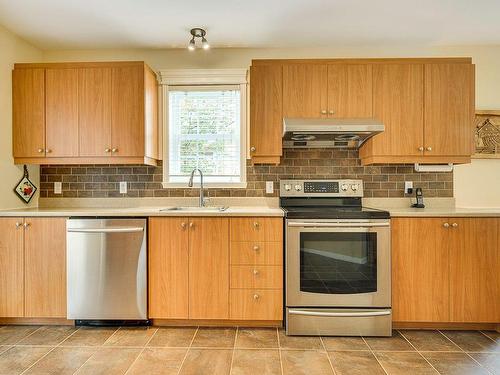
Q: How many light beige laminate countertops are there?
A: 2